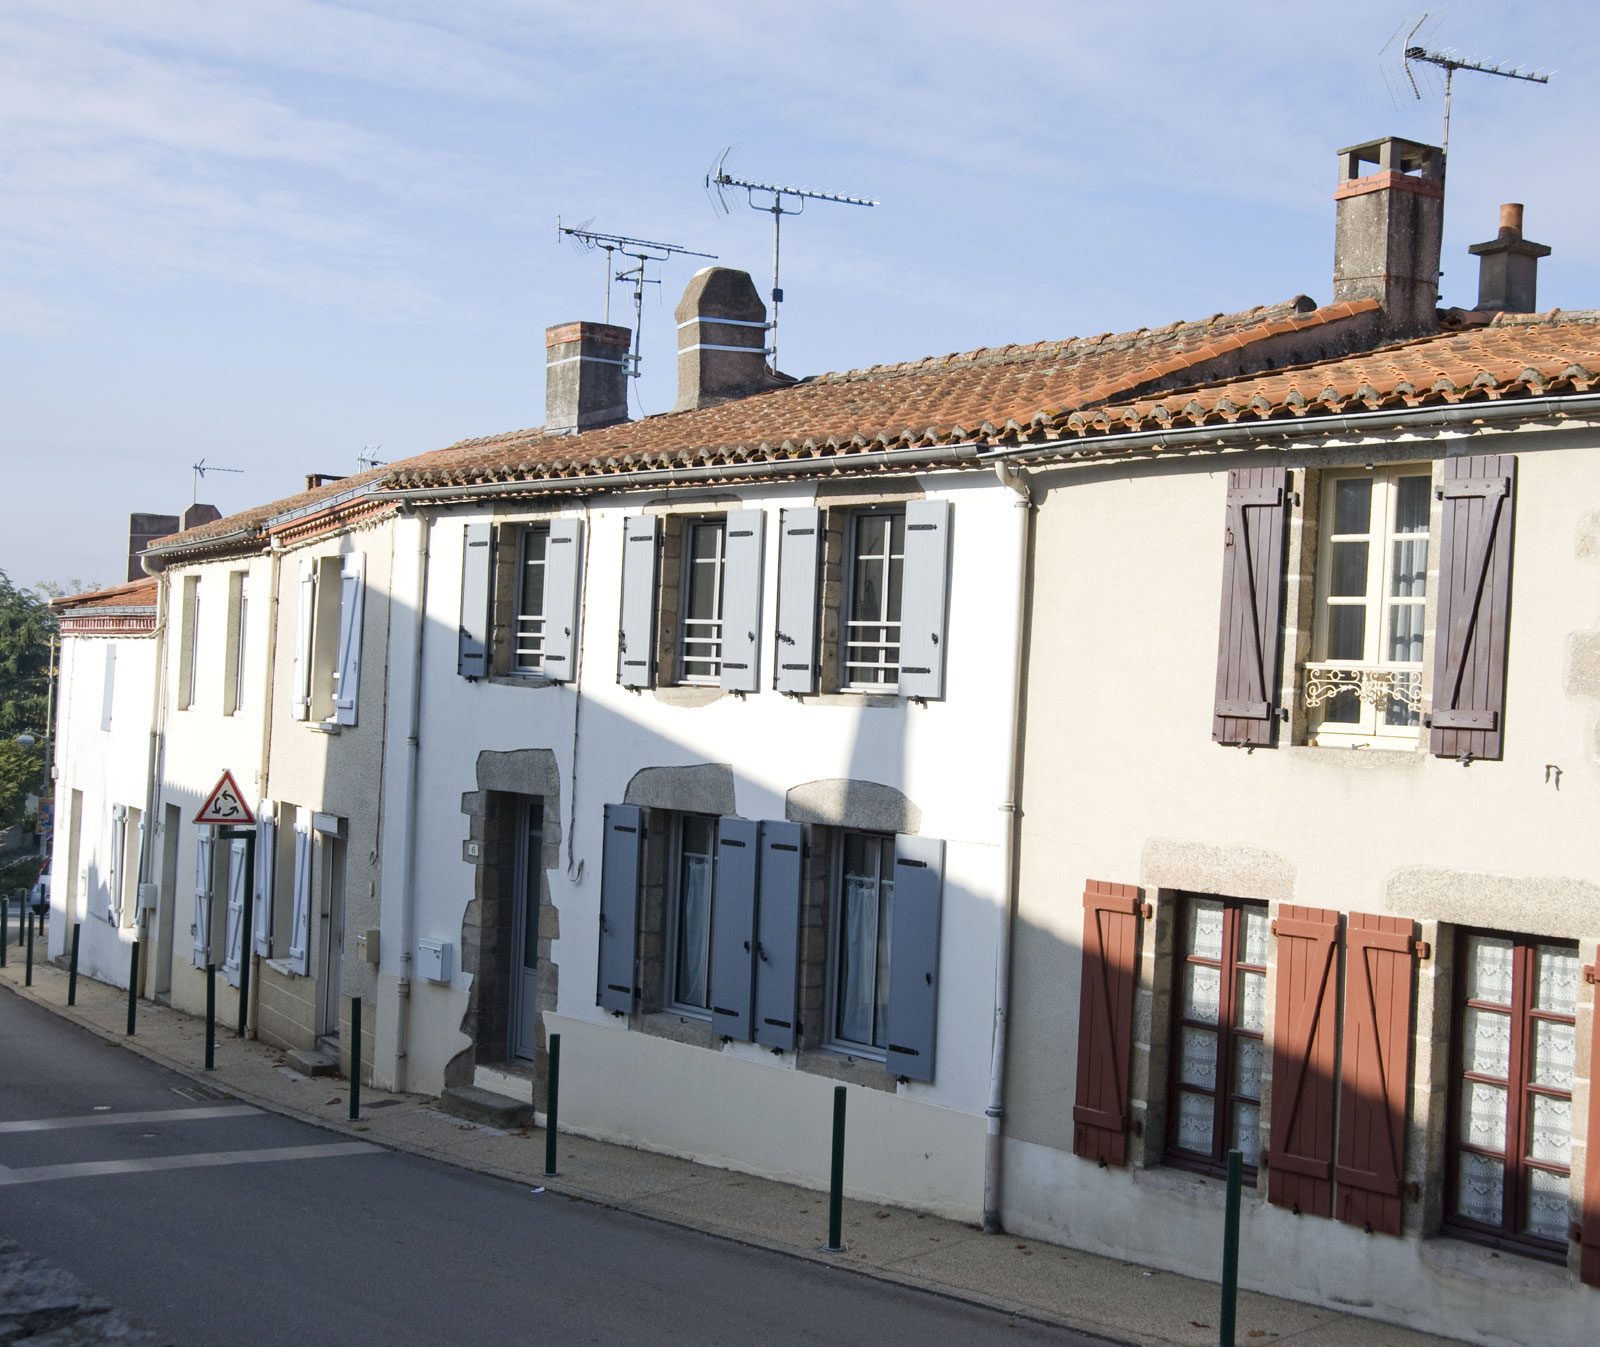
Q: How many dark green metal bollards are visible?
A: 11